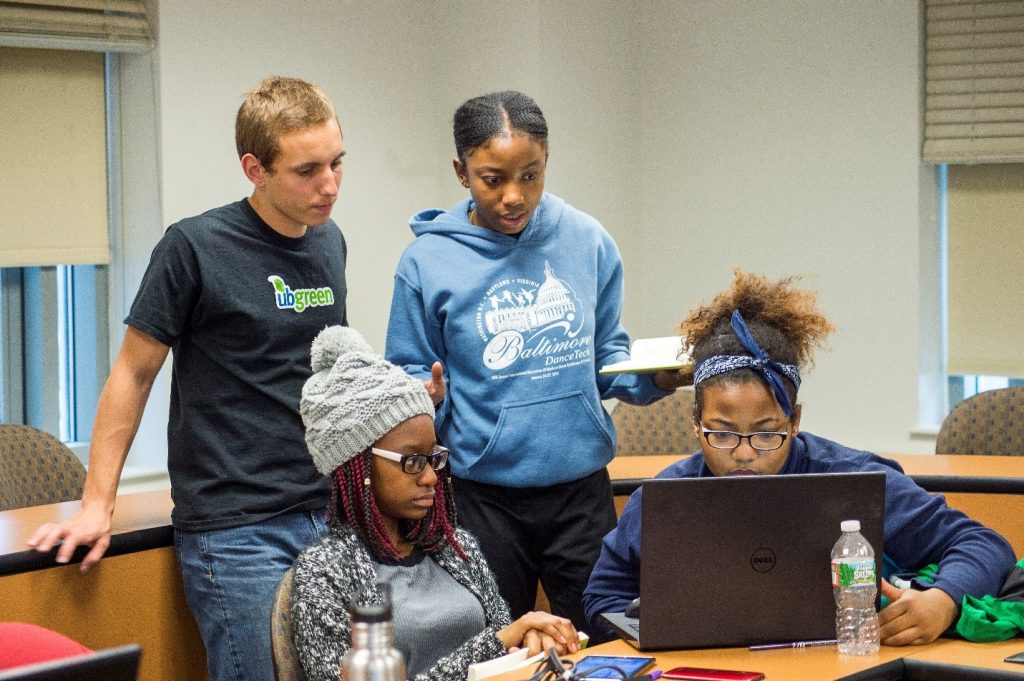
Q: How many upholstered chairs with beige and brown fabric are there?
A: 4